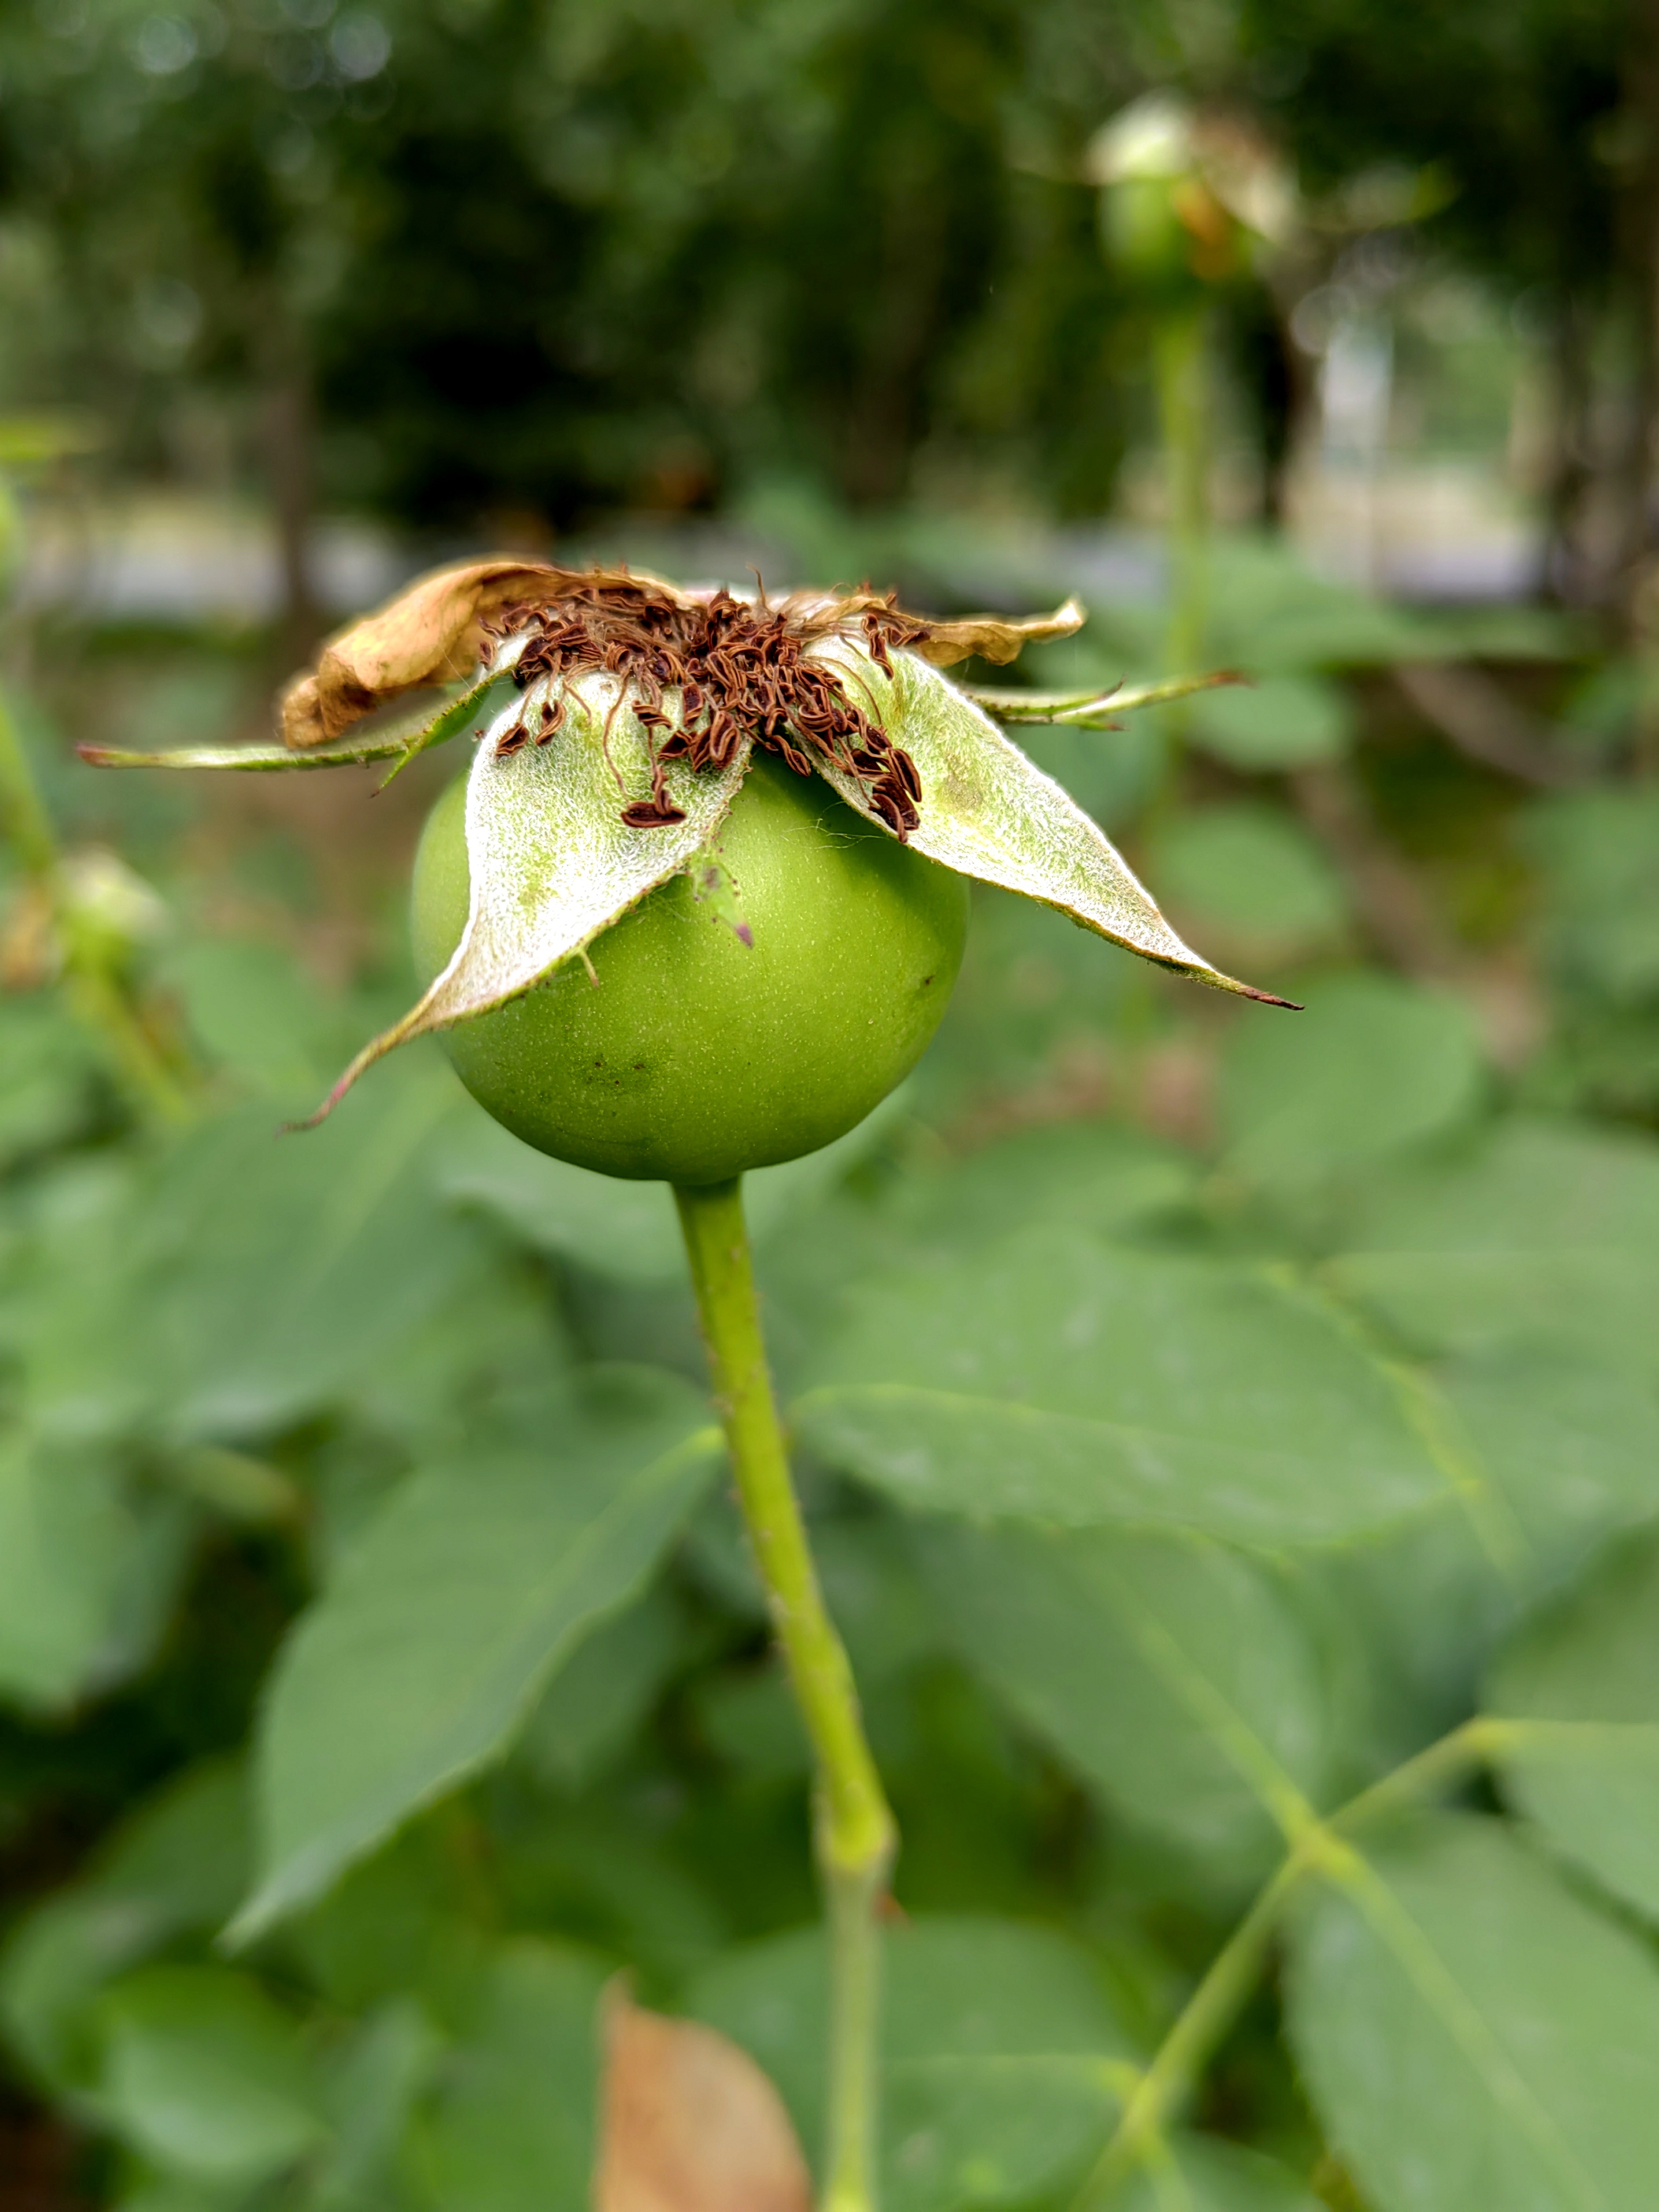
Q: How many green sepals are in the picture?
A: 4